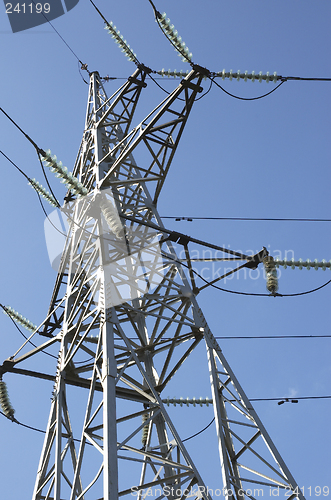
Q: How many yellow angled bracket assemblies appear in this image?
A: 0